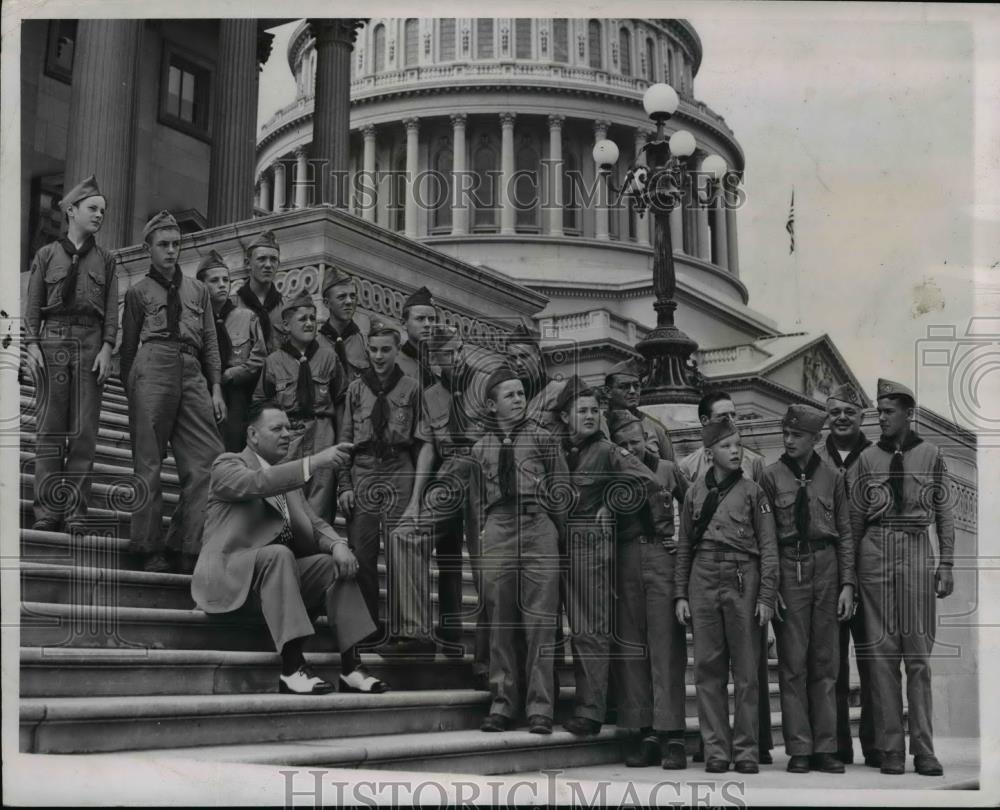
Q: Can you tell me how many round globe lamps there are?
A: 4